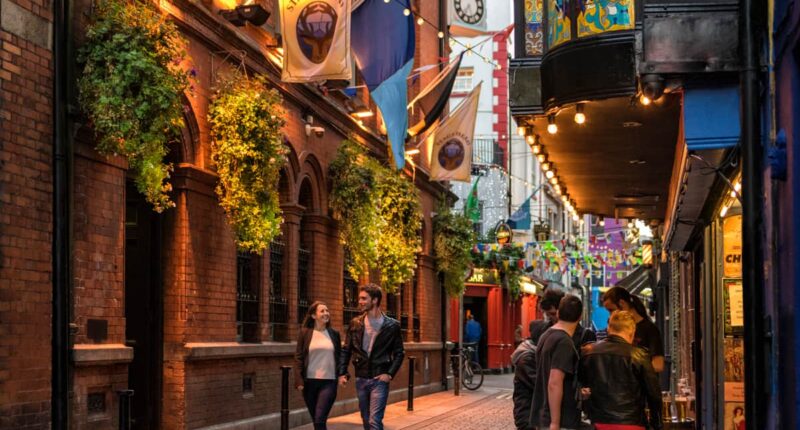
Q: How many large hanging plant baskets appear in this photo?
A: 5